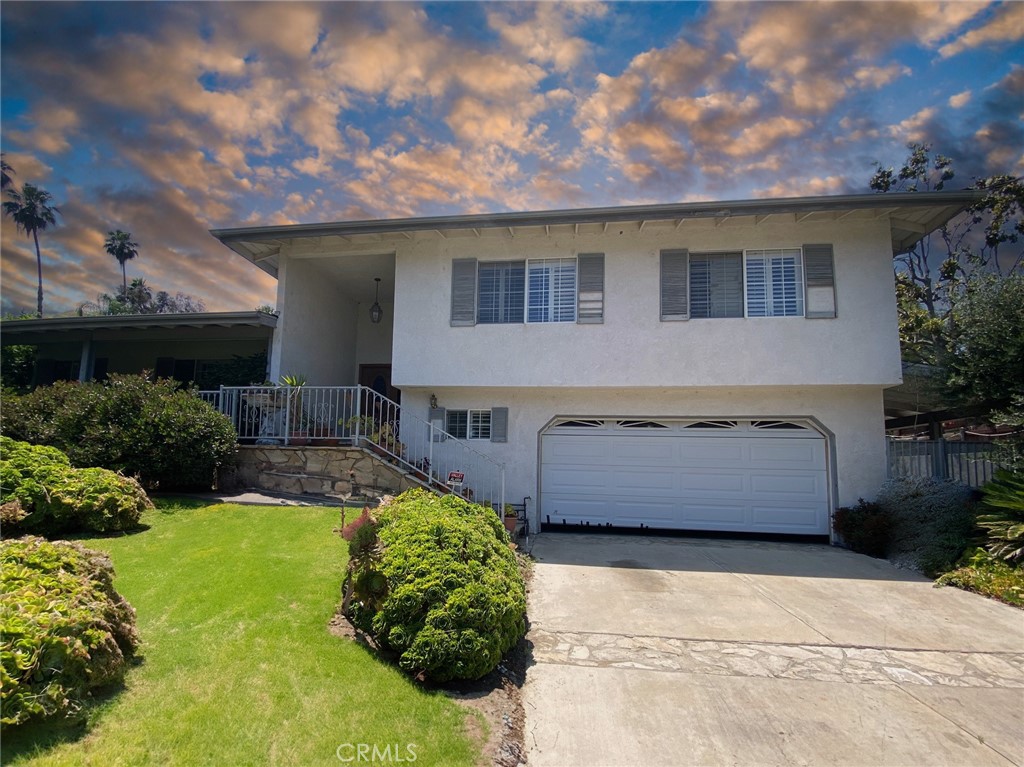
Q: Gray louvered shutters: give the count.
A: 6